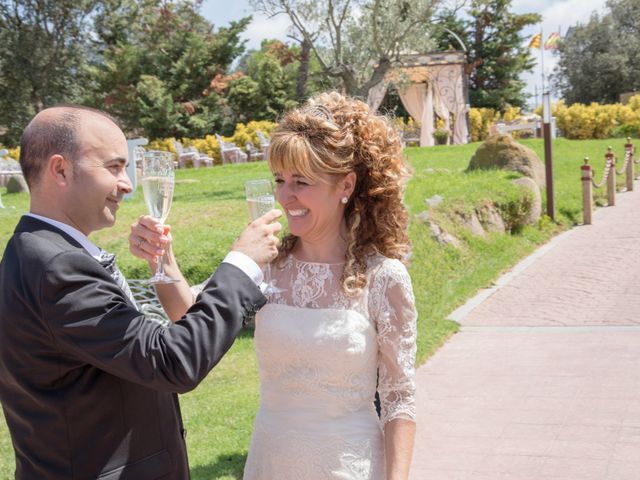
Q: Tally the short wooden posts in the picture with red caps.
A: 3